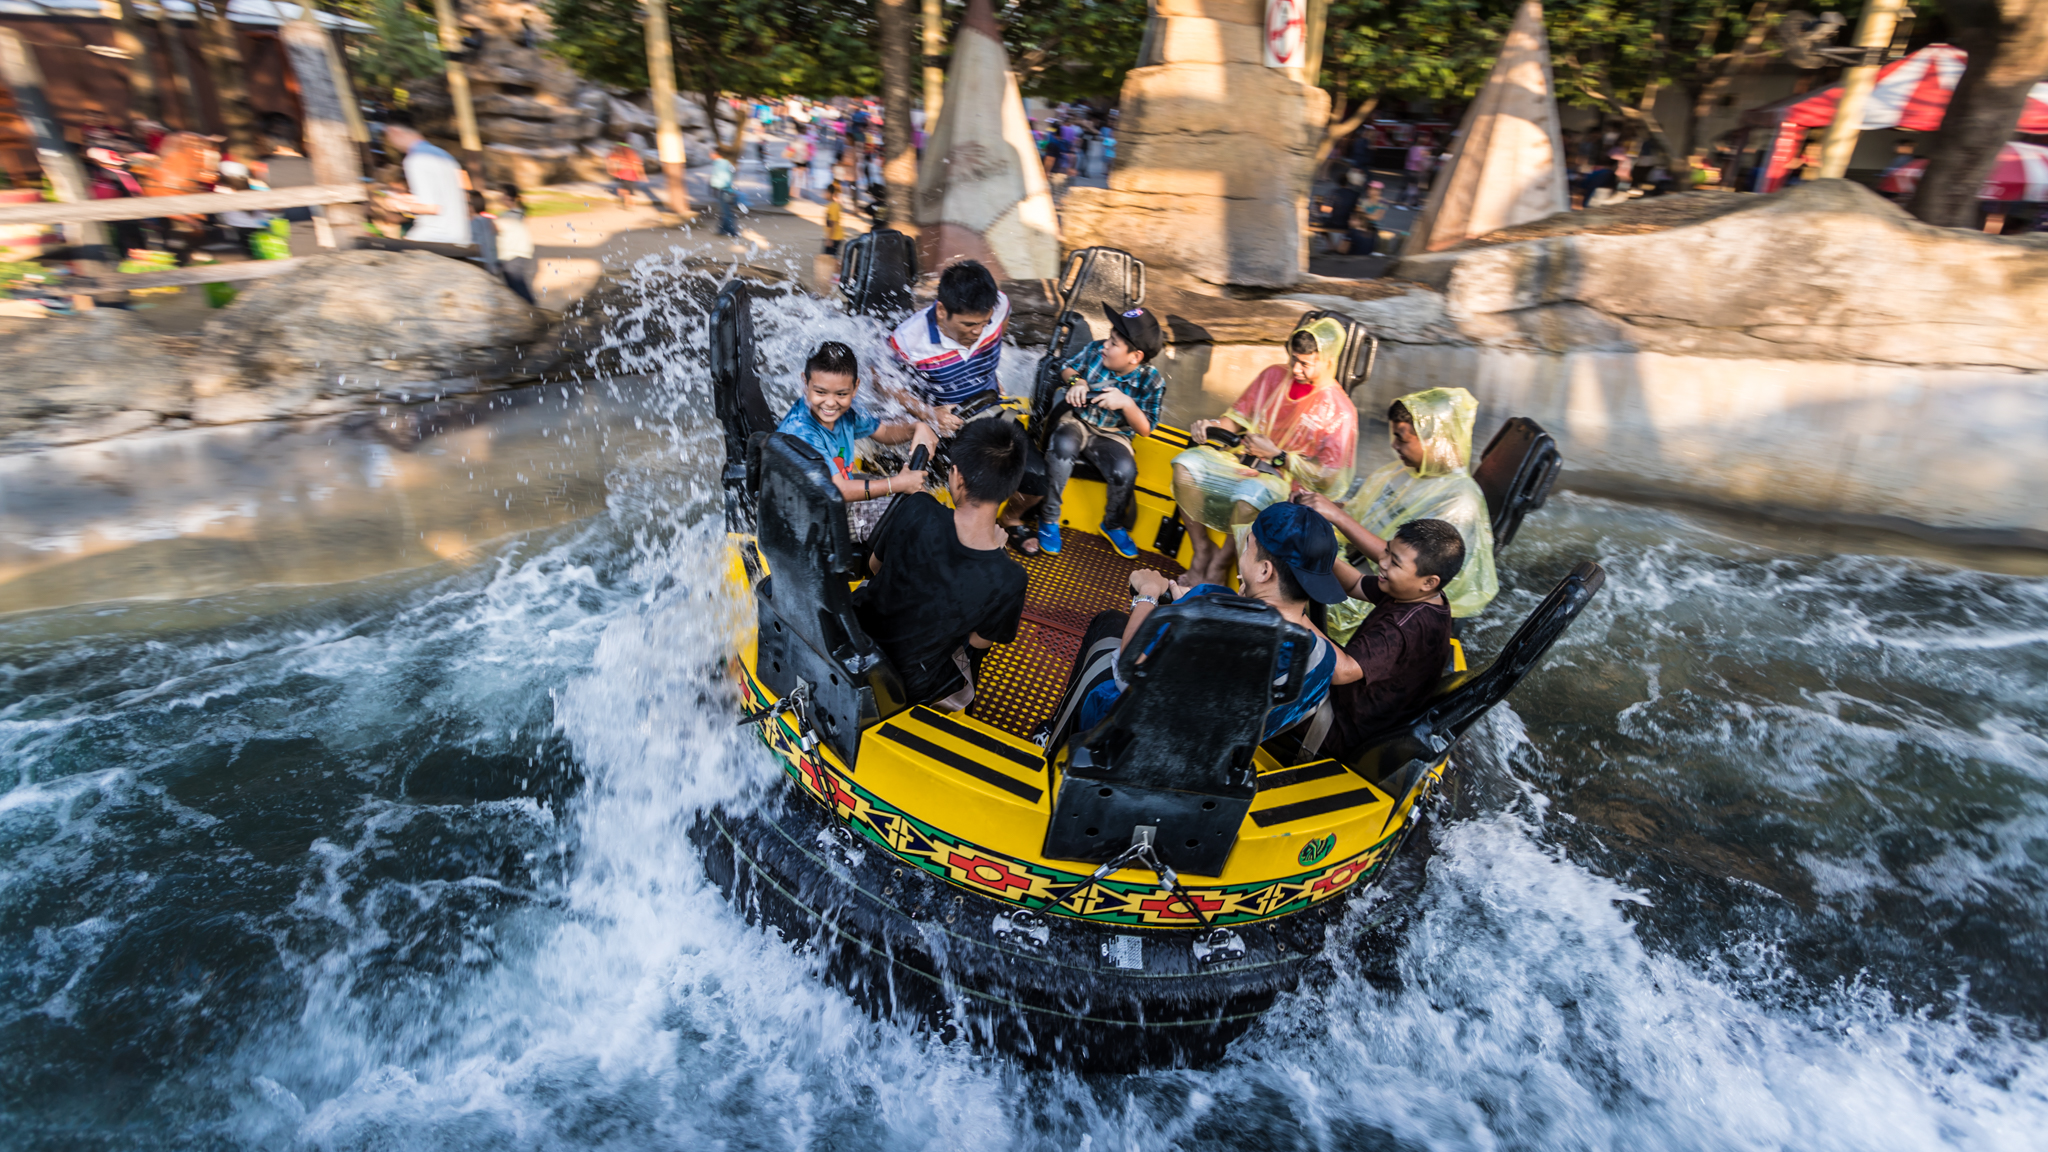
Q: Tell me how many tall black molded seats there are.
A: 8